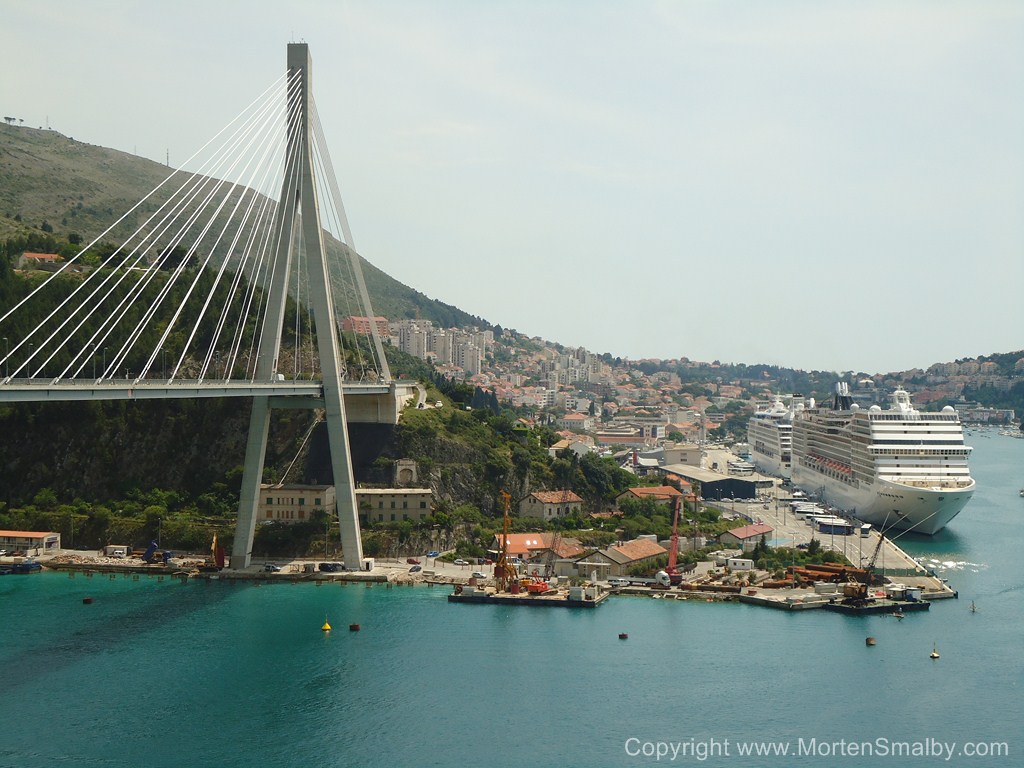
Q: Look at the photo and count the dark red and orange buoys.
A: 4